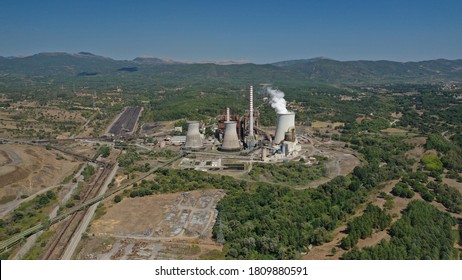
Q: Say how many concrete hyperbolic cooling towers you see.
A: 3